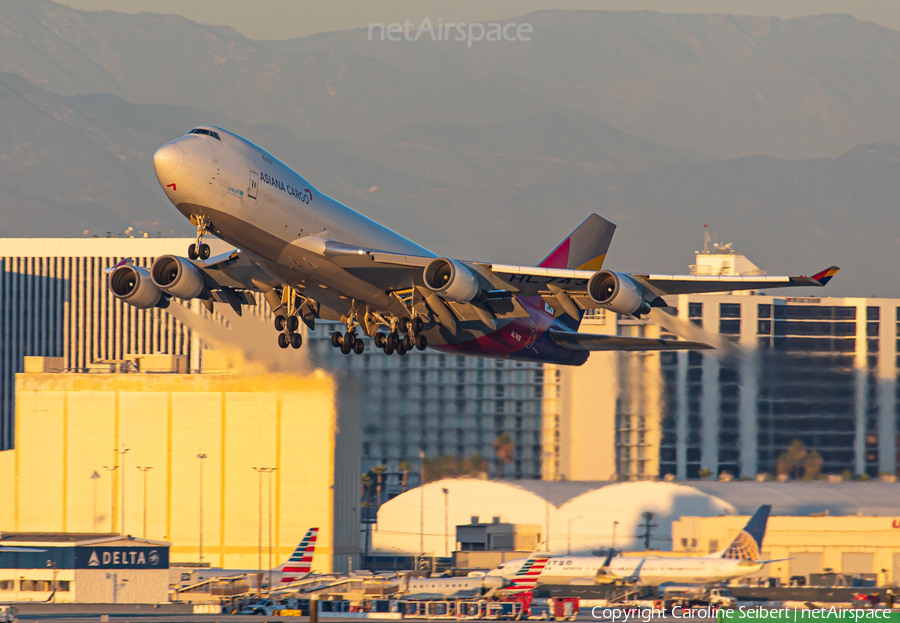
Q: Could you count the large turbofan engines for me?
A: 4